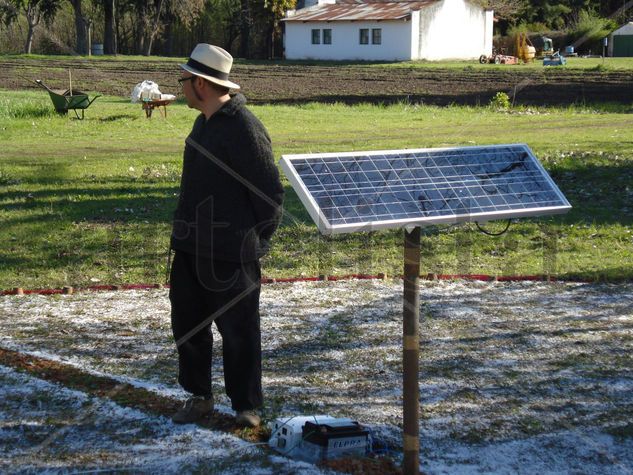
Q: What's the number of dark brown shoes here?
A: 2